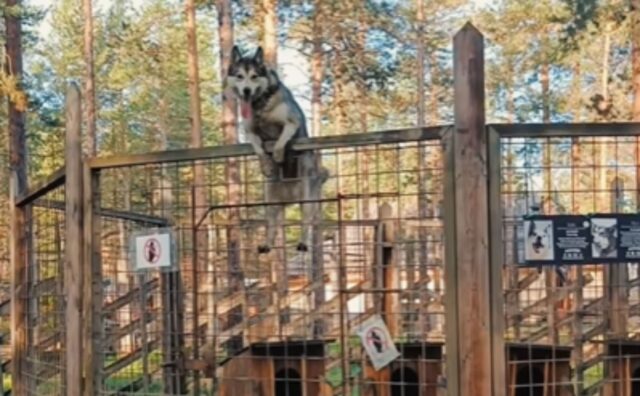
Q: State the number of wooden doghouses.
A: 4